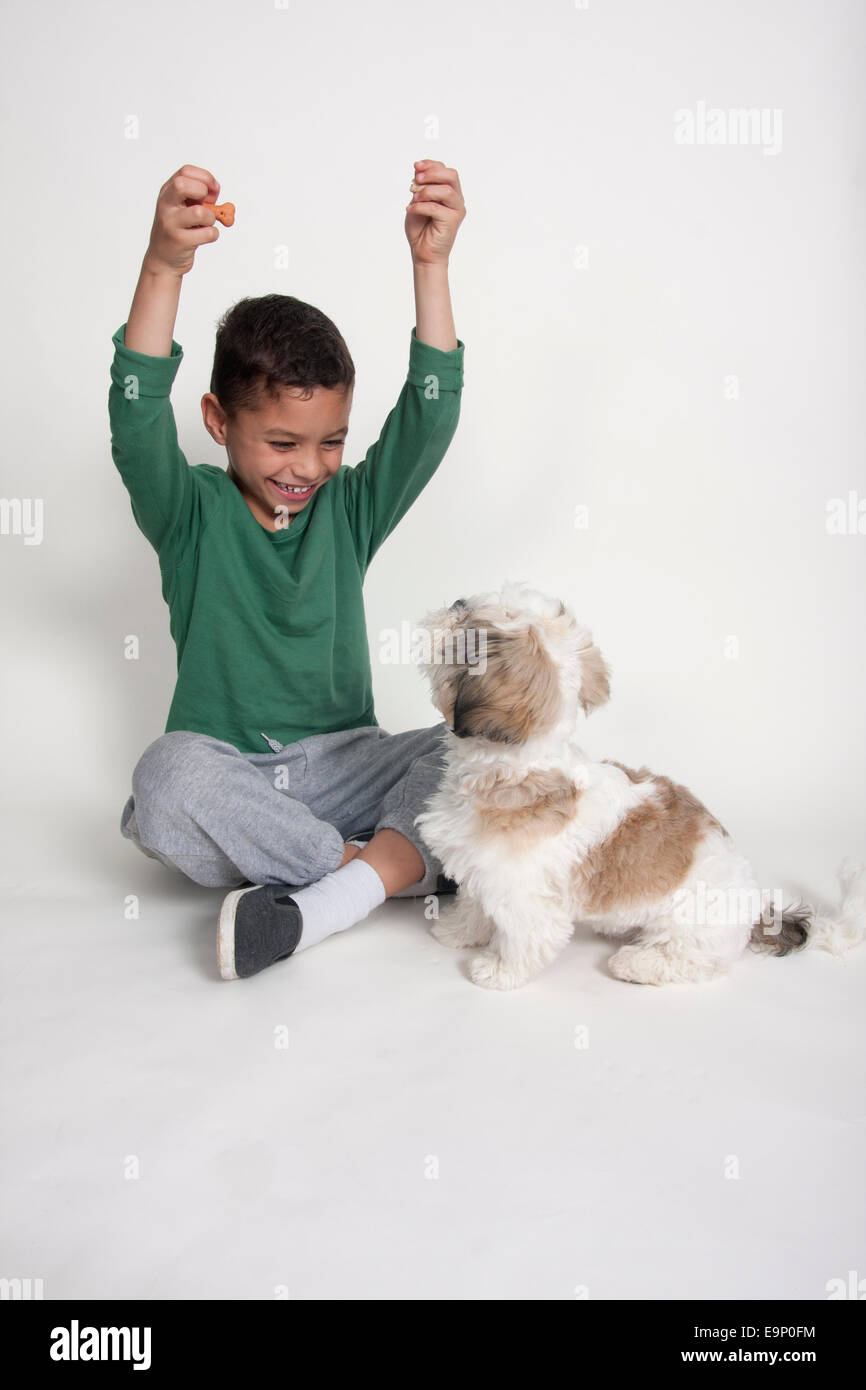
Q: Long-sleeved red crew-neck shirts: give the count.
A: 0